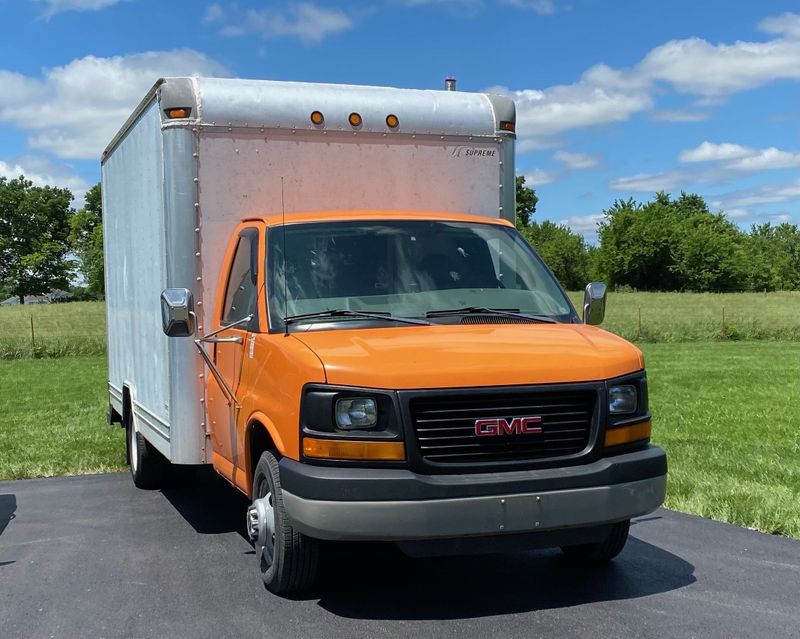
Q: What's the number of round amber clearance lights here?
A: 3